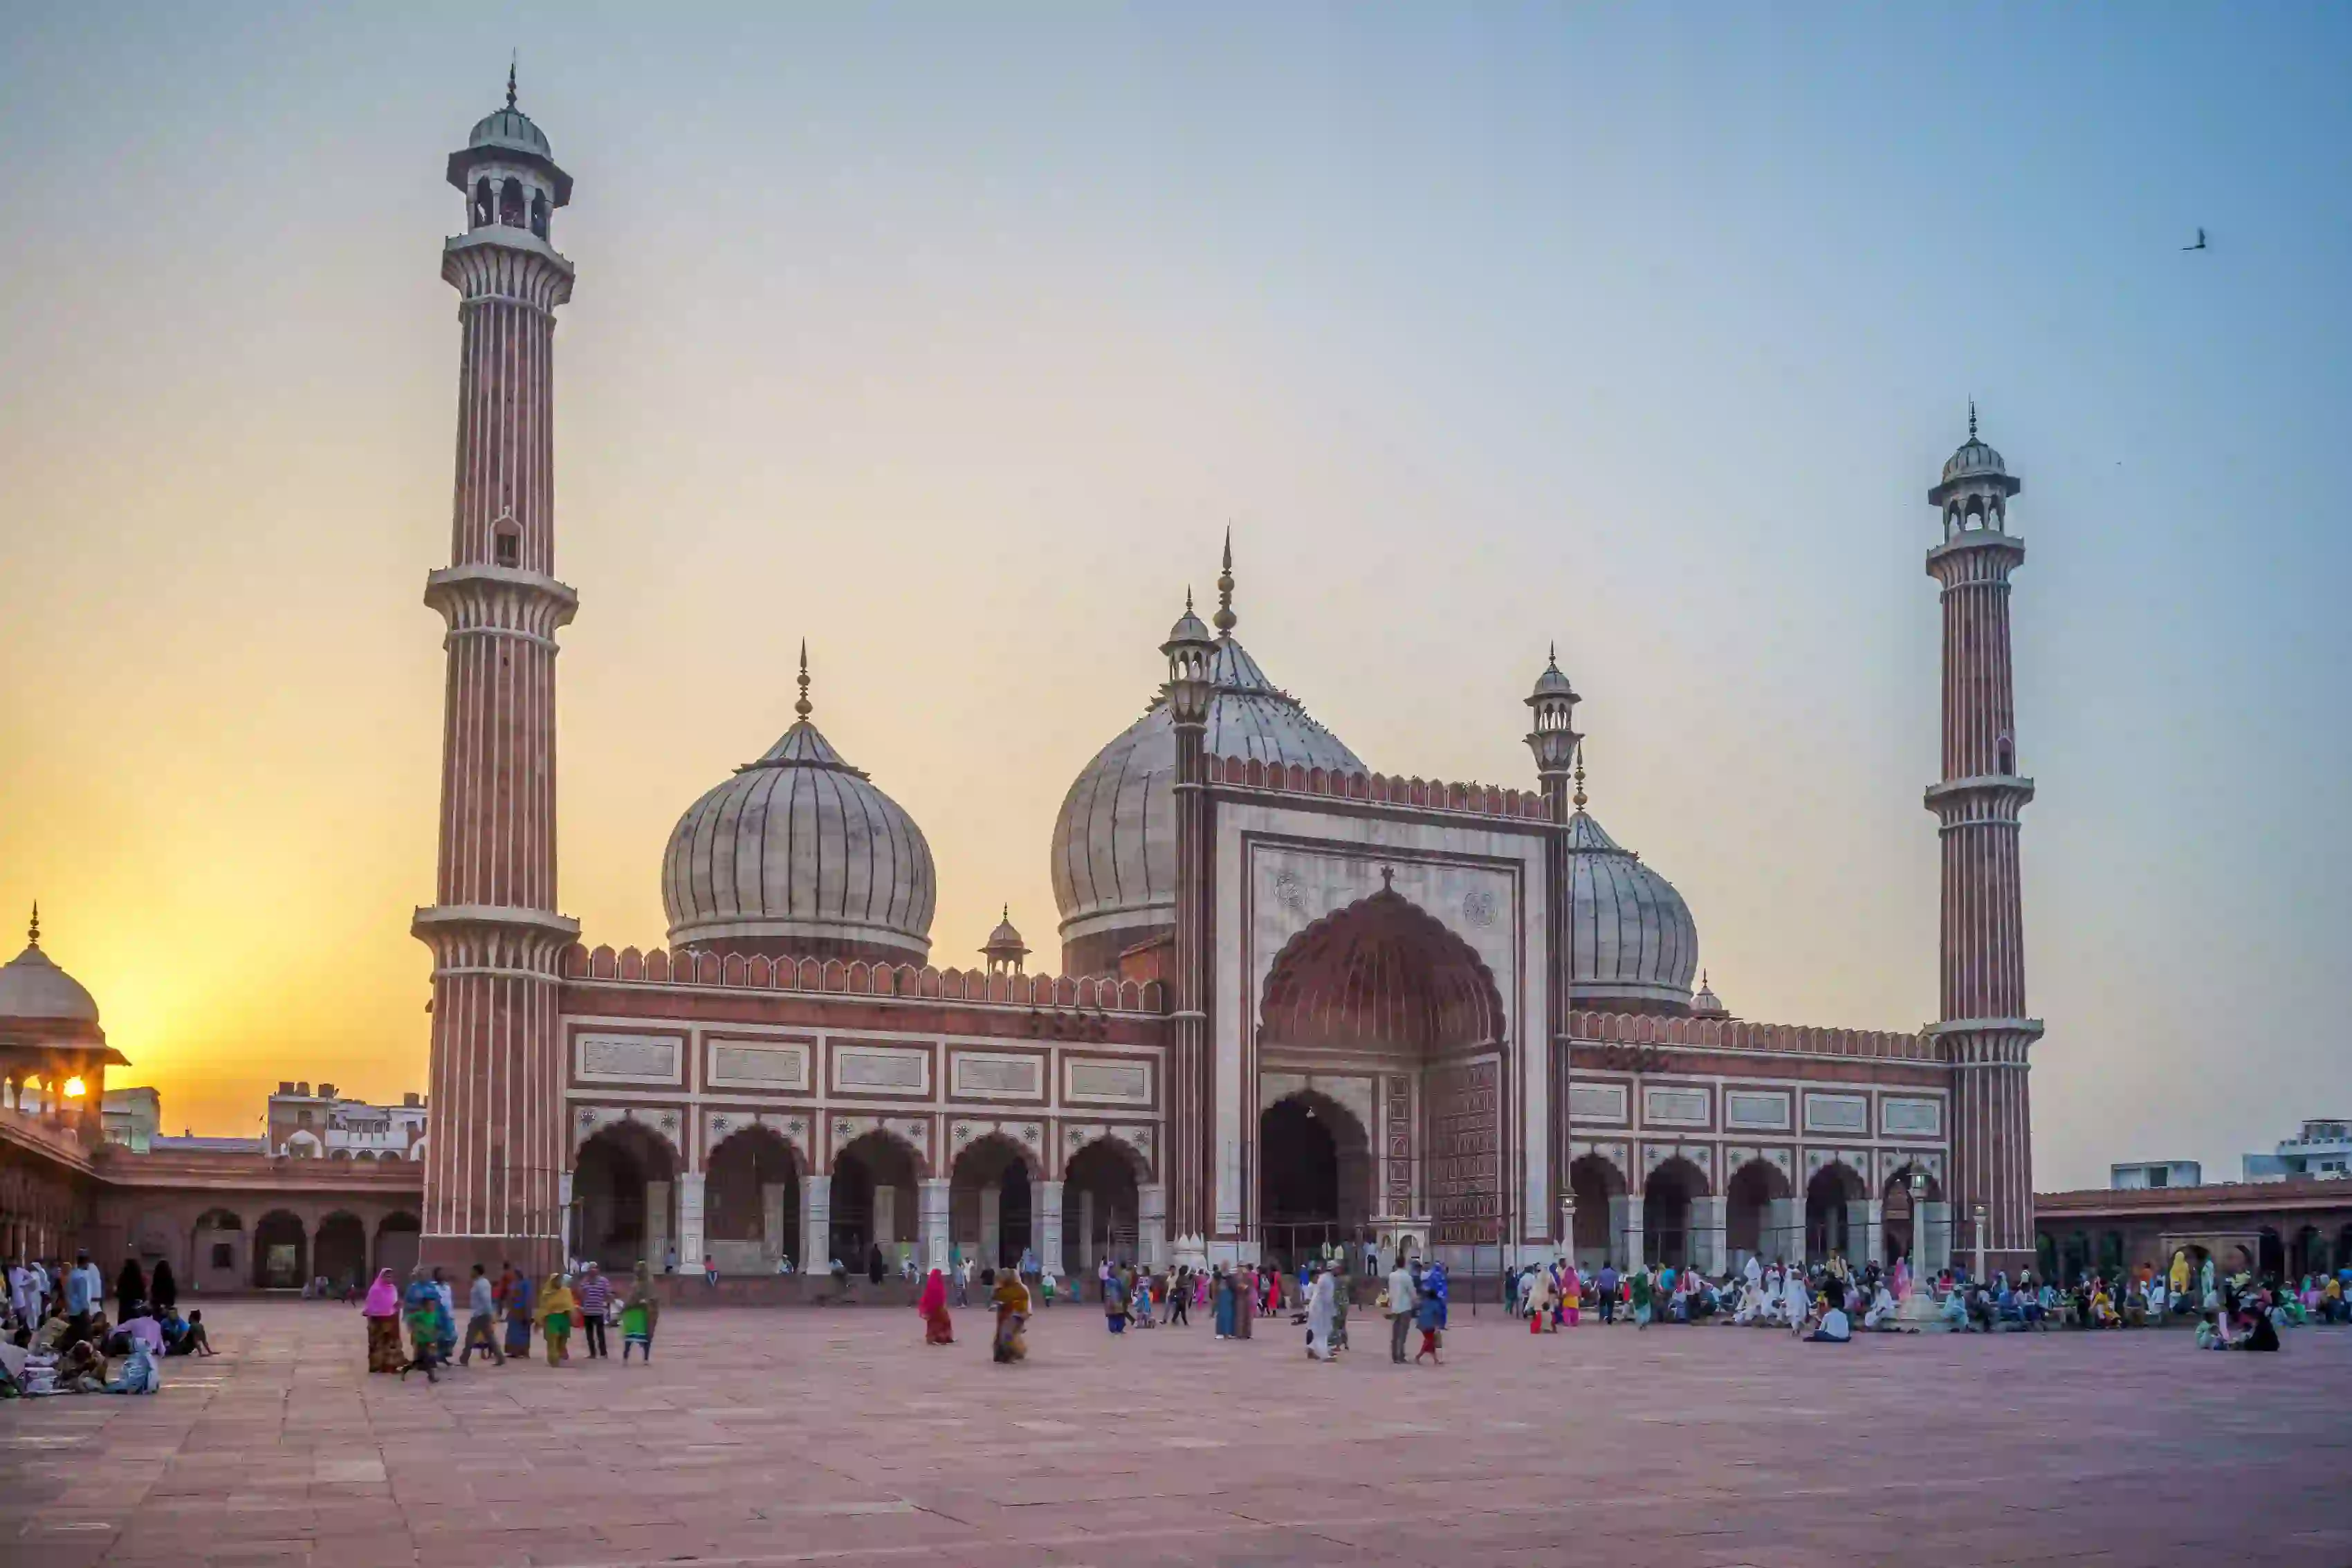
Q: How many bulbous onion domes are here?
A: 3